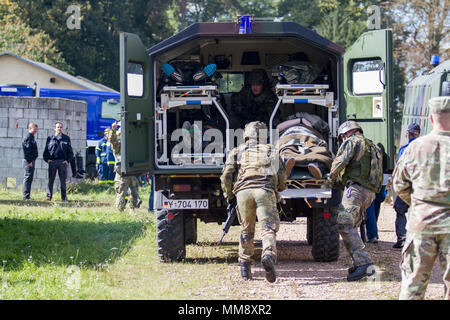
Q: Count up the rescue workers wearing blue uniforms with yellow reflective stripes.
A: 2